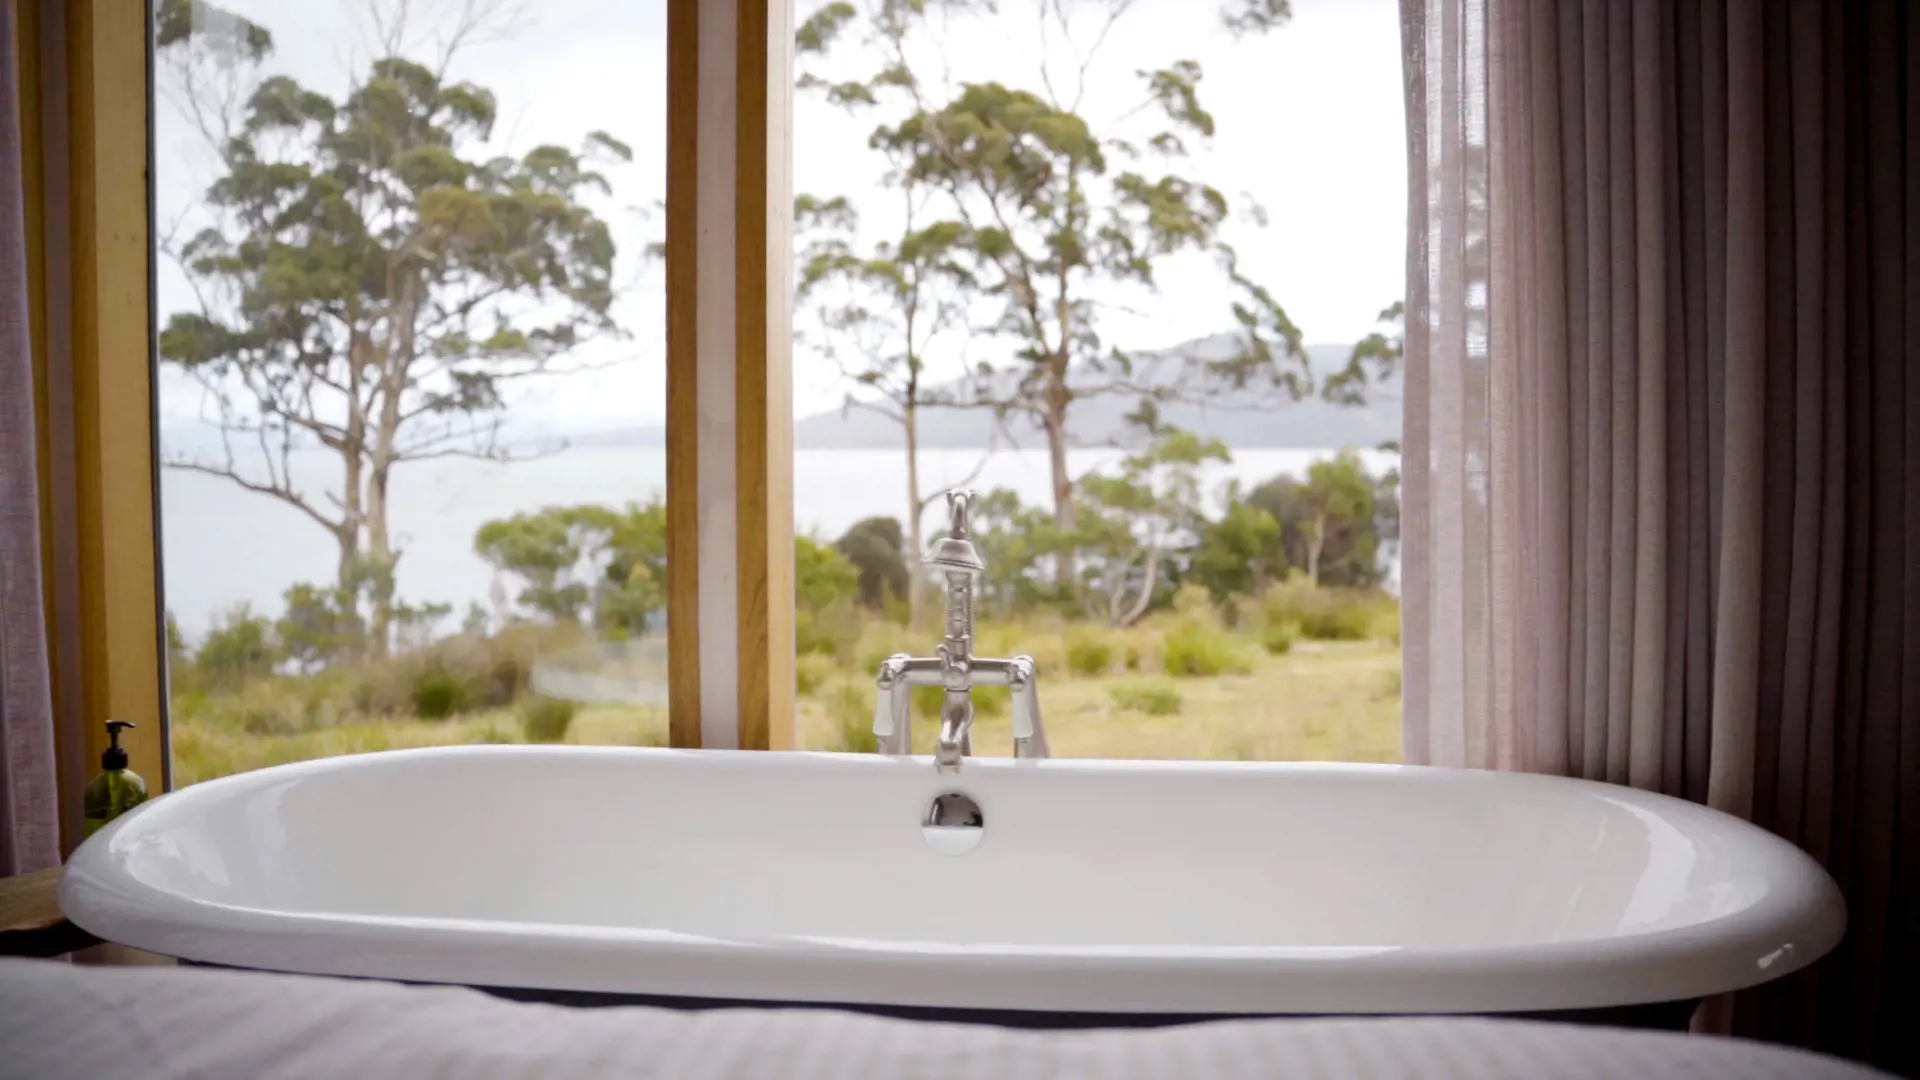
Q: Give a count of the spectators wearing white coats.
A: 0